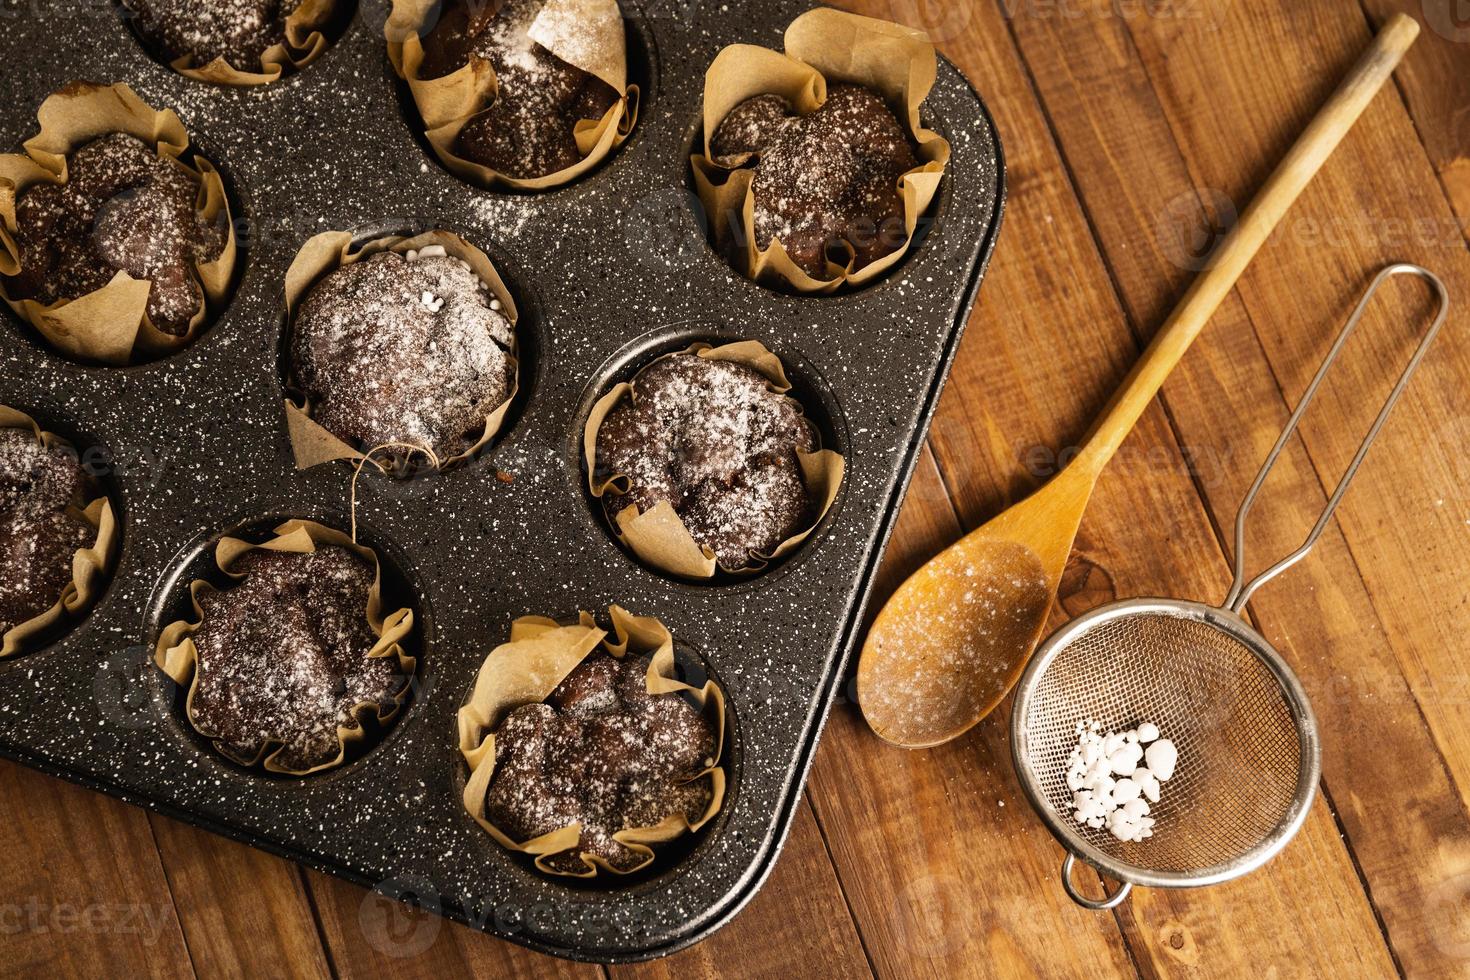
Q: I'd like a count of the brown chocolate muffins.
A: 9